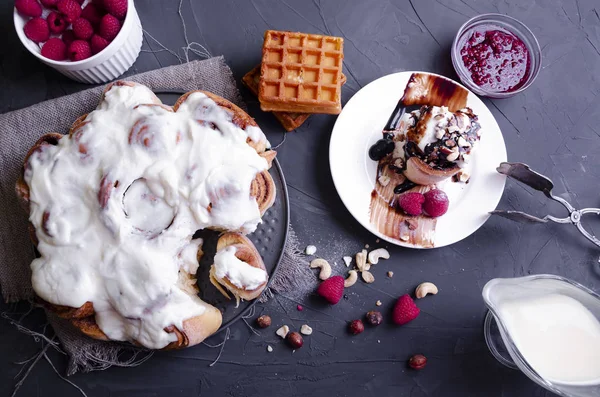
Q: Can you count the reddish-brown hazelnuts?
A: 5